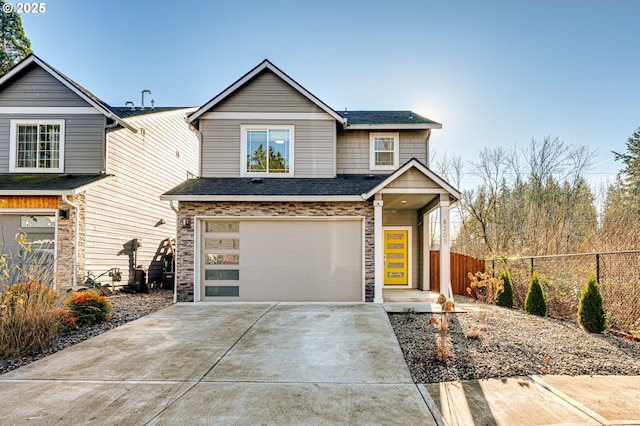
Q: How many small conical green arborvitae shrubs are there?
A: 3